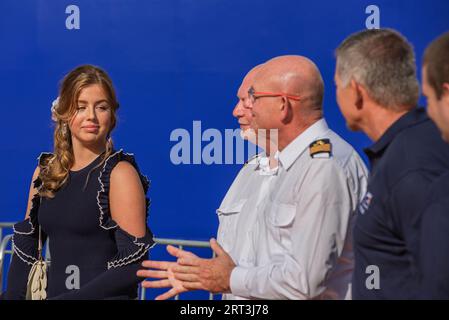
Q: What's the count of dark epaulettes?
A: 1